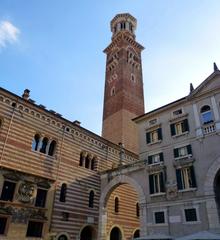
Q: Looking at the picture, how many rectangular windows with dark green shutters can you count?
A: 6